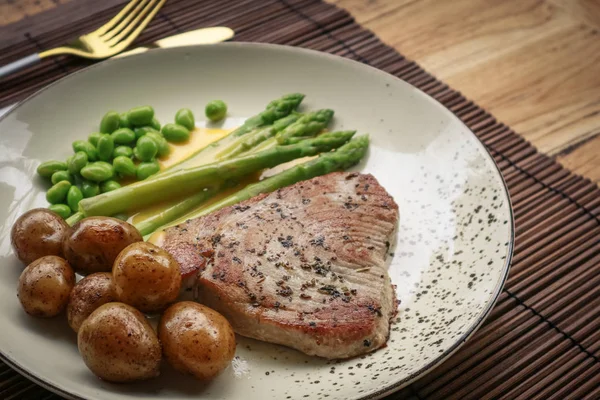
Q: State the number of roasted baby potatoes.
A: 7